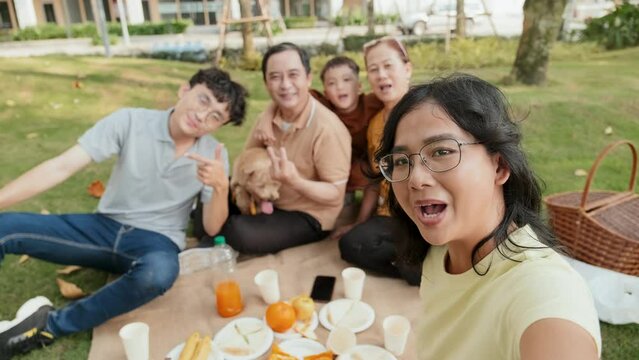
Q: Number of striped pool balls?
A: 0